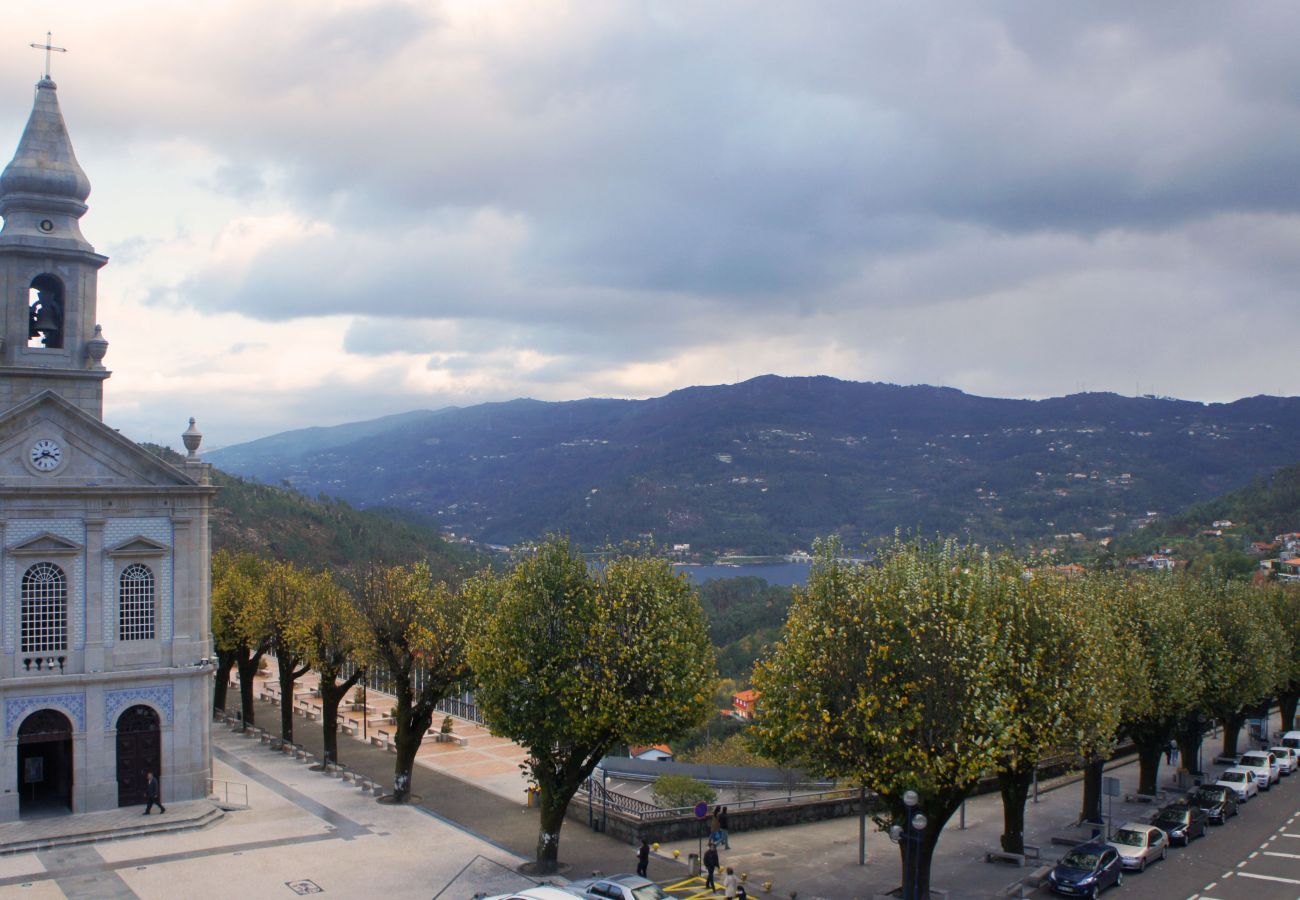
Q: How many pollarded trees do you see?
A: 13